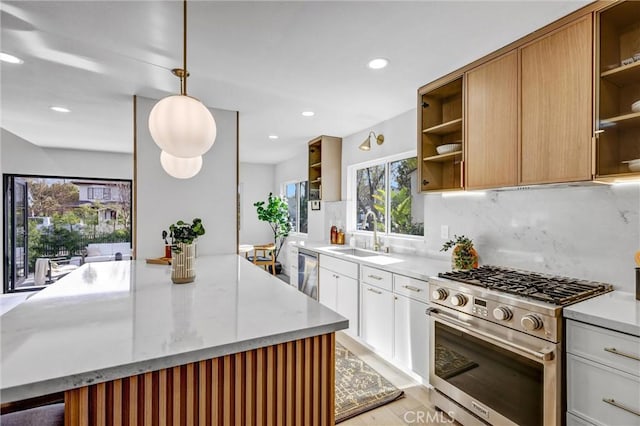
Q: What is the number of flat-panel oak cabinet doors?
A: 2